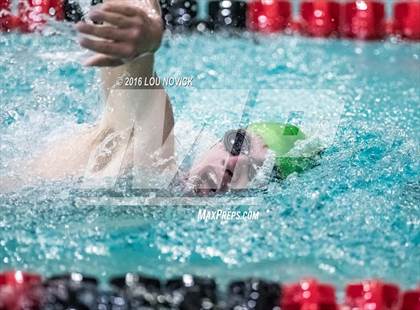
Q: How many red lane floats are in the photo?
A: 10